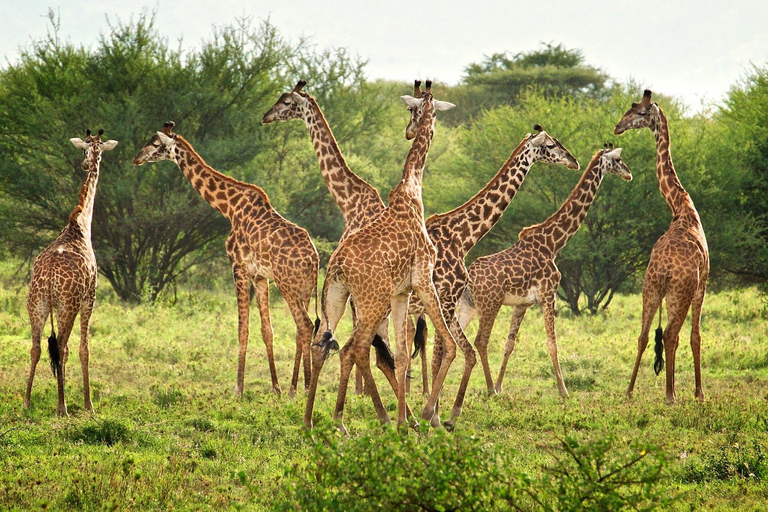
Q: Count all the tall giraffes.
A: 7